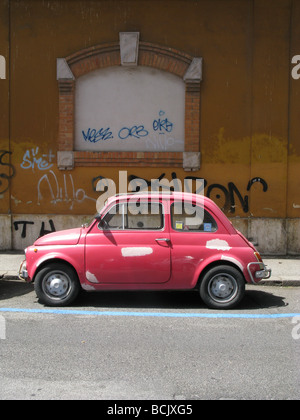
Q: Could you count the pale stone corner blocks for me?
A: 4